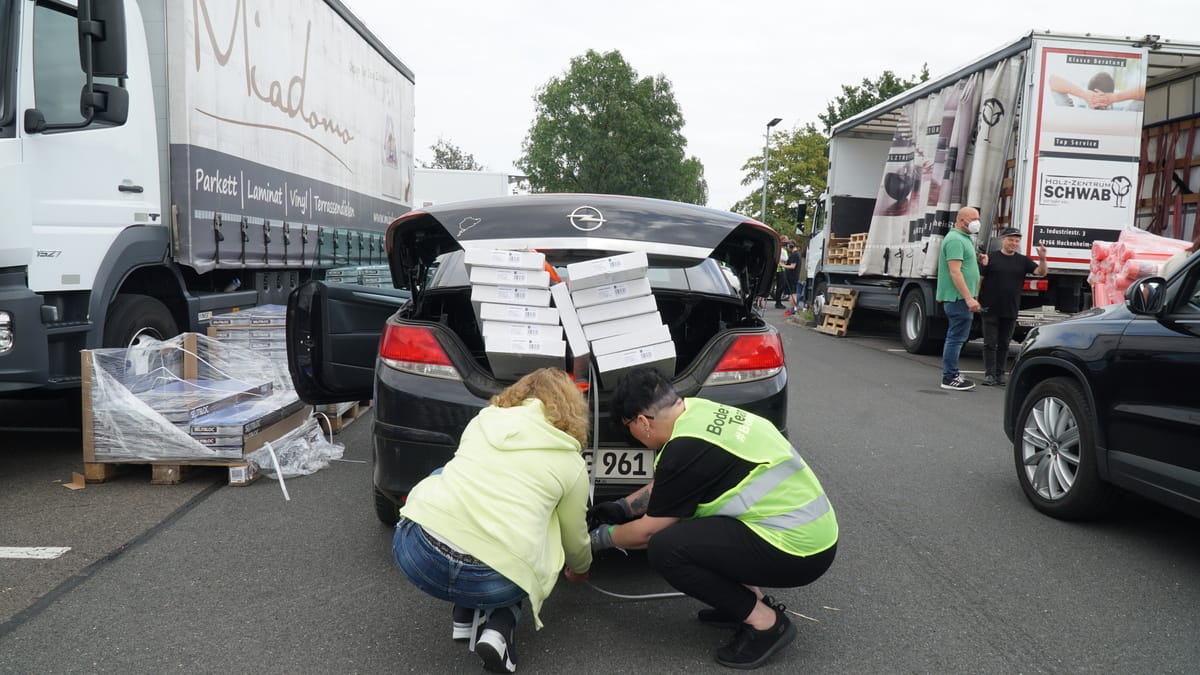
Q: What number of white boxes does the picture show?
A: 13